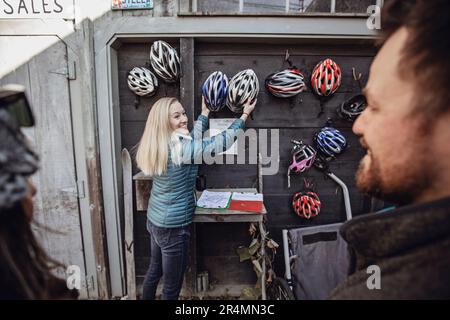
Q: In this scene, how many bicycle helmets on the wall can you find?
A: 10